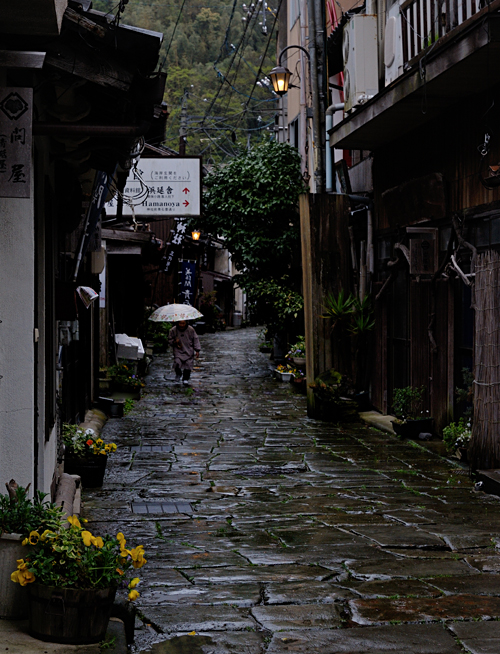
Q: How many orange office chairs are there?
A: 0